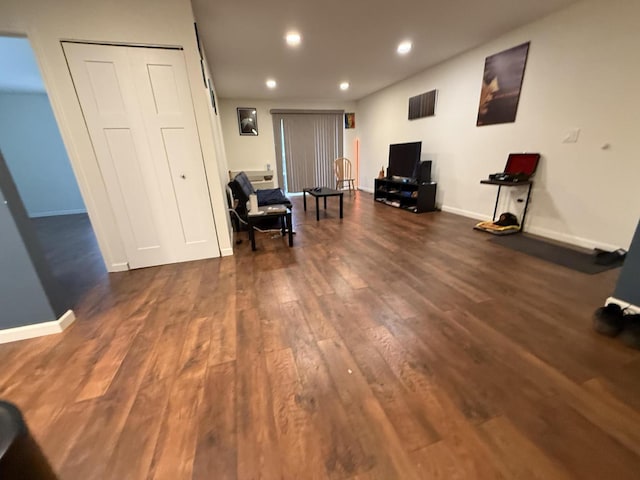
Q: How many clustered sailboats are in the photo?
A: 0